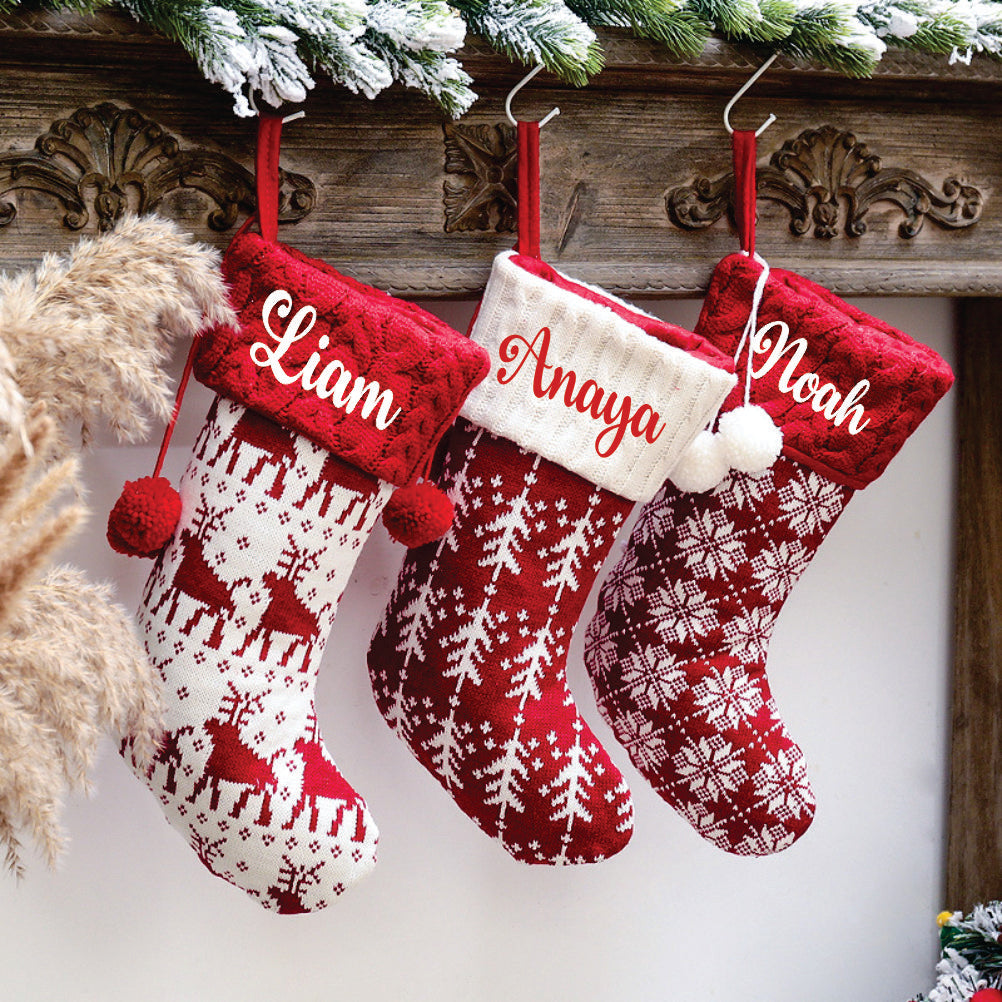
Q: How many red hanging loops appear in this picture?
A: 3